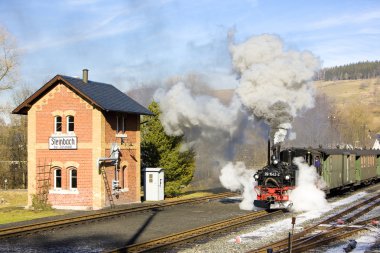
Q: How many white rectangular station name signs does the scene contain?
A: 1